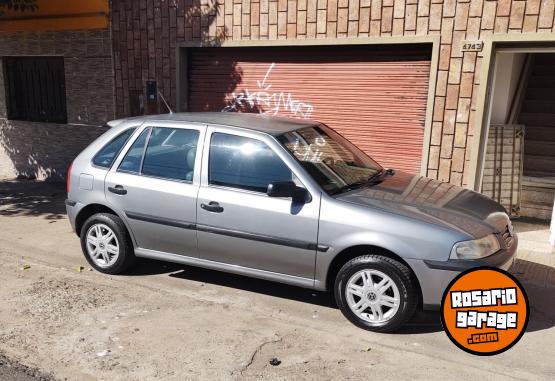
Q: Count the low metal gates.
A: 1